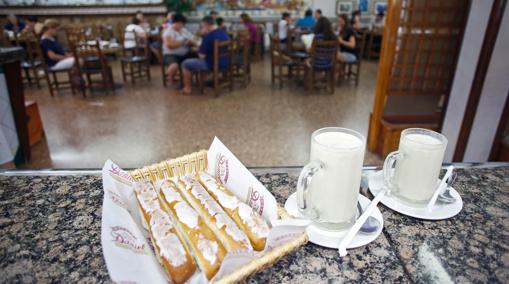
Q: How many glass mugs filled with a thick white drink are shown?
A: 2